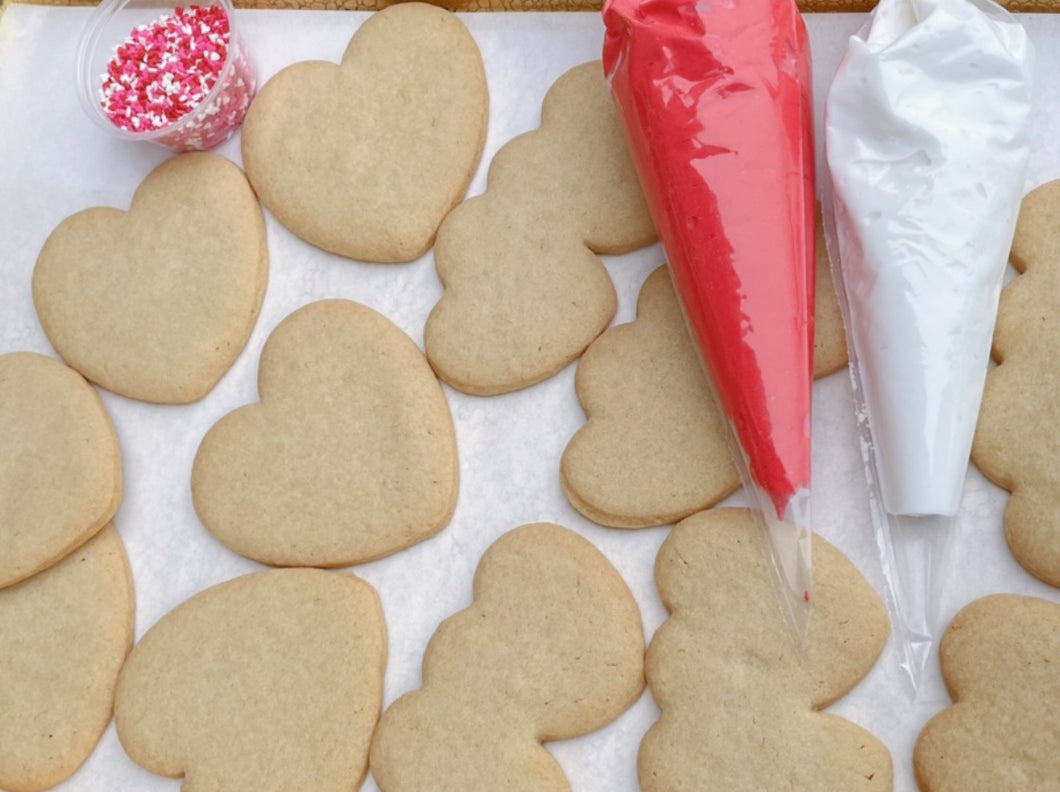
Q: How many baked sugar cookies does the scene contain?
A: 12